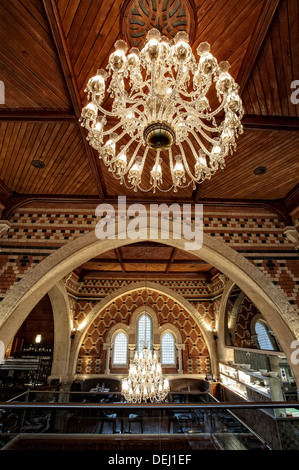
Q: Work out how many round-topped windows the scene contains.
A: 4